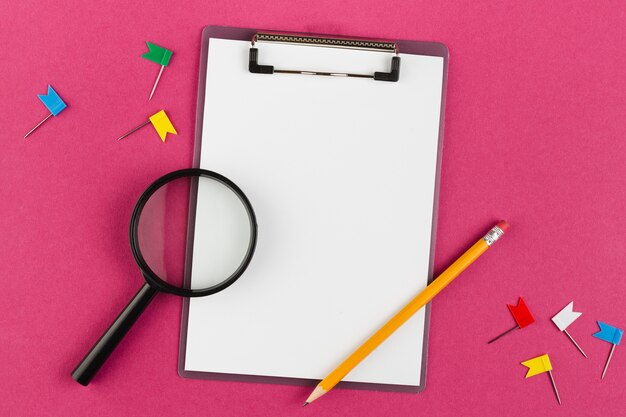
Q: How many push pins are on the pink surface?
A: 7